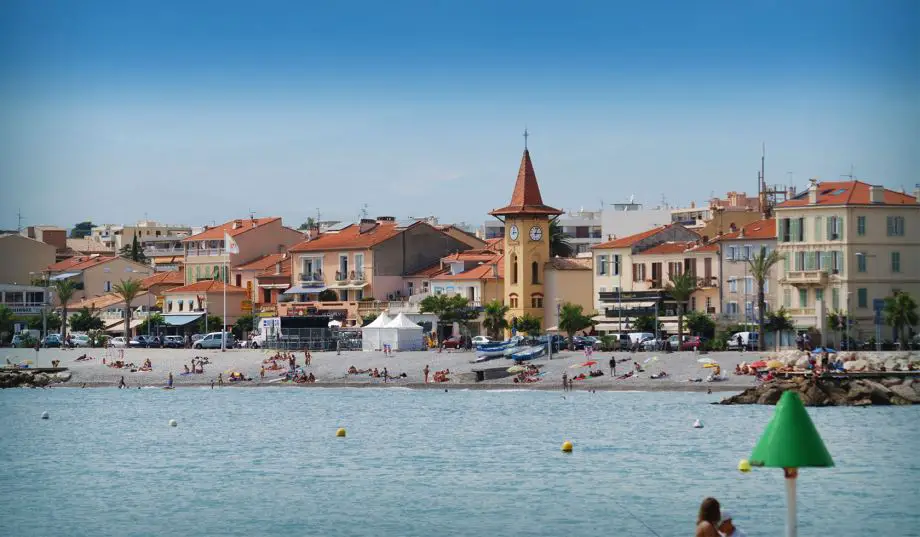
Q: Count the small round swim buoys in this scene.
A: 6